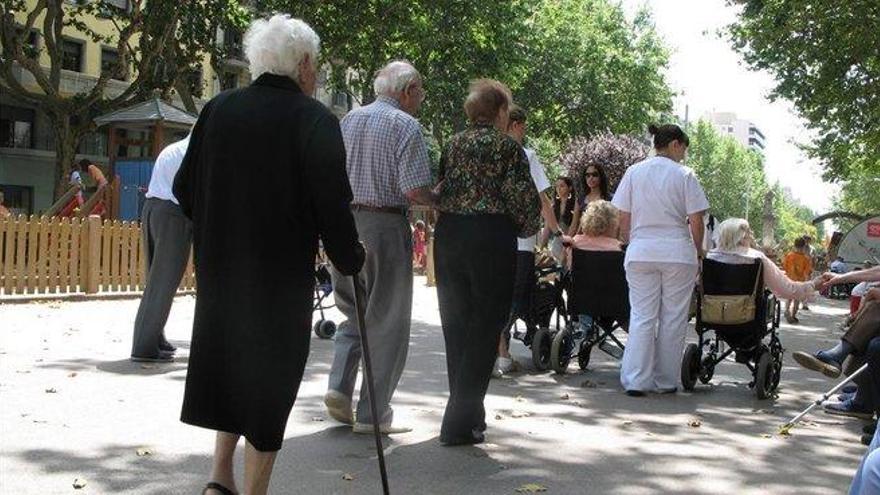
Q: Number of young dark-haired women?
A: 3